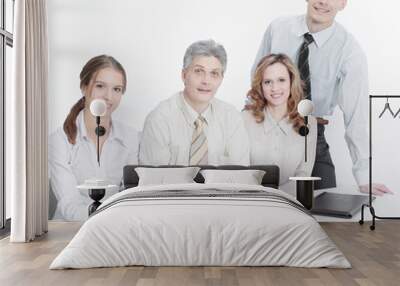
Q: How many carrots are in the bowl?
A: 0